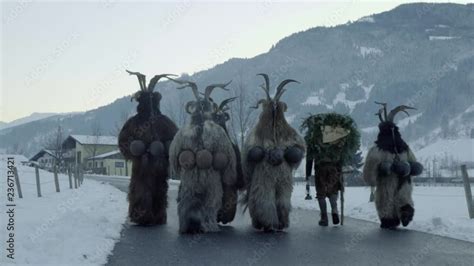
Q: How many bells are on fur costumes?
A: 11